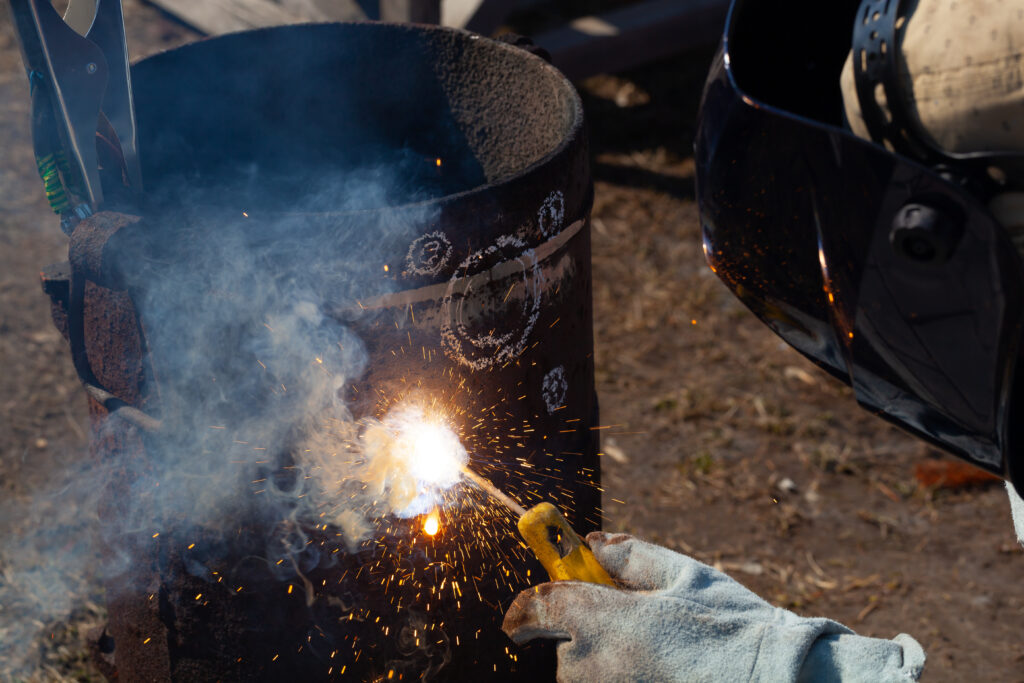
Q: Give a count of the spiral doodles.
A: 4